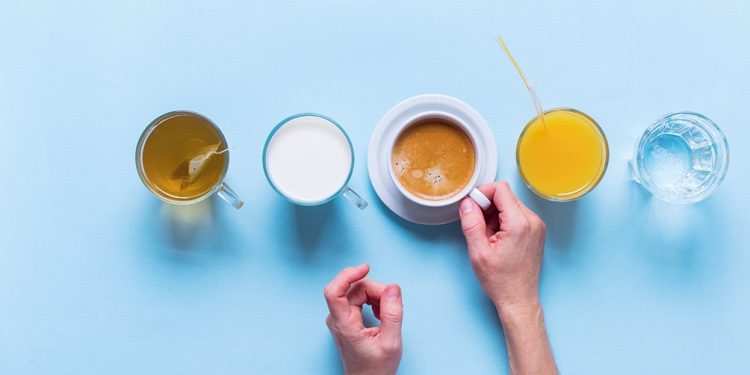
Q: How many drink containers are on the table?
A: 5